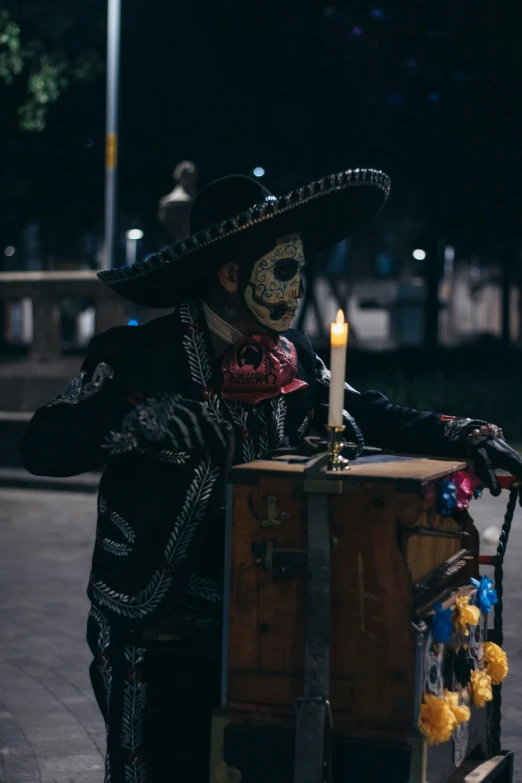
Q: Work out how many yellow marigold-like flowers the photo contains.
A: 5